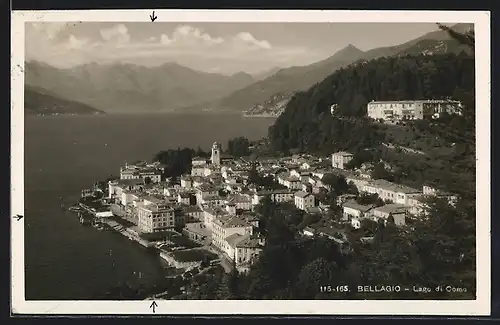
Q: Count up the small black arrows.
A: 3